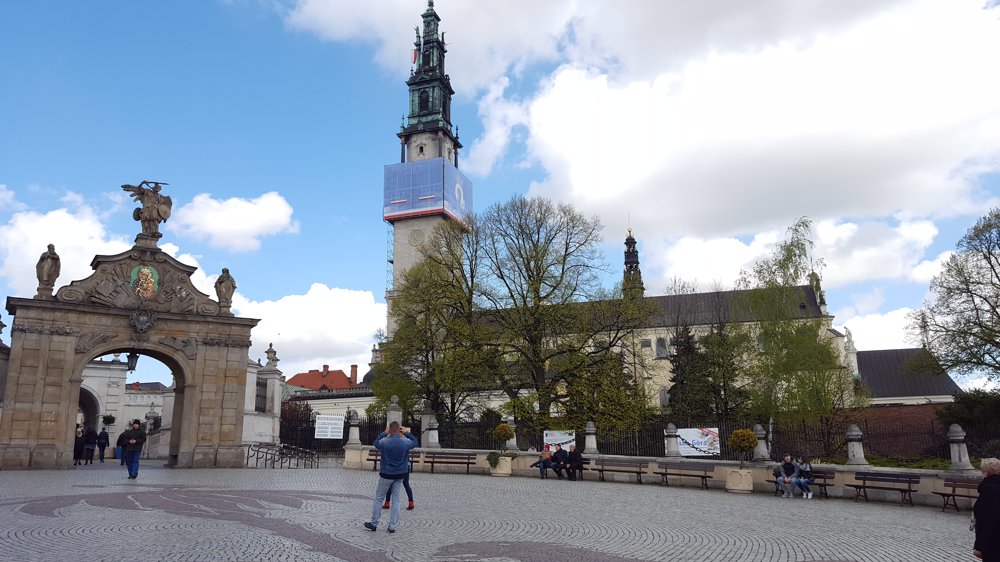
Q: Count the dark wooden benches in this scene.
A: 8